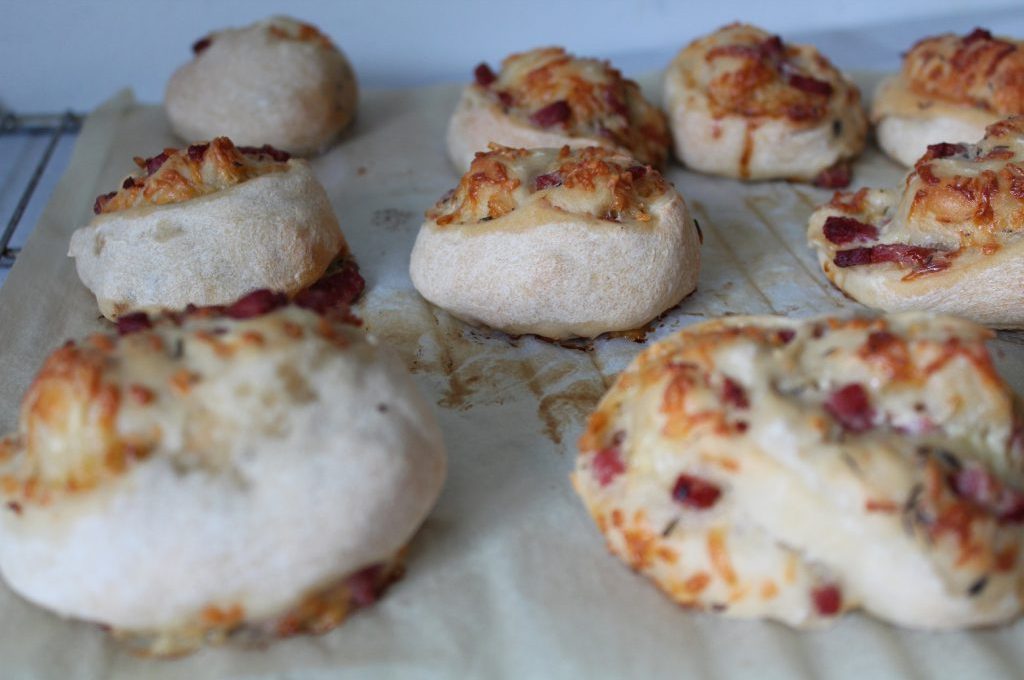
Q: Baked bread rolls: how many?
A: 9